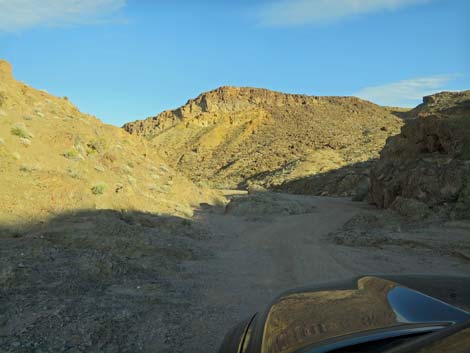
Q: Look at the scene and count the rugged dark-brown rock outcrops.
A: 1